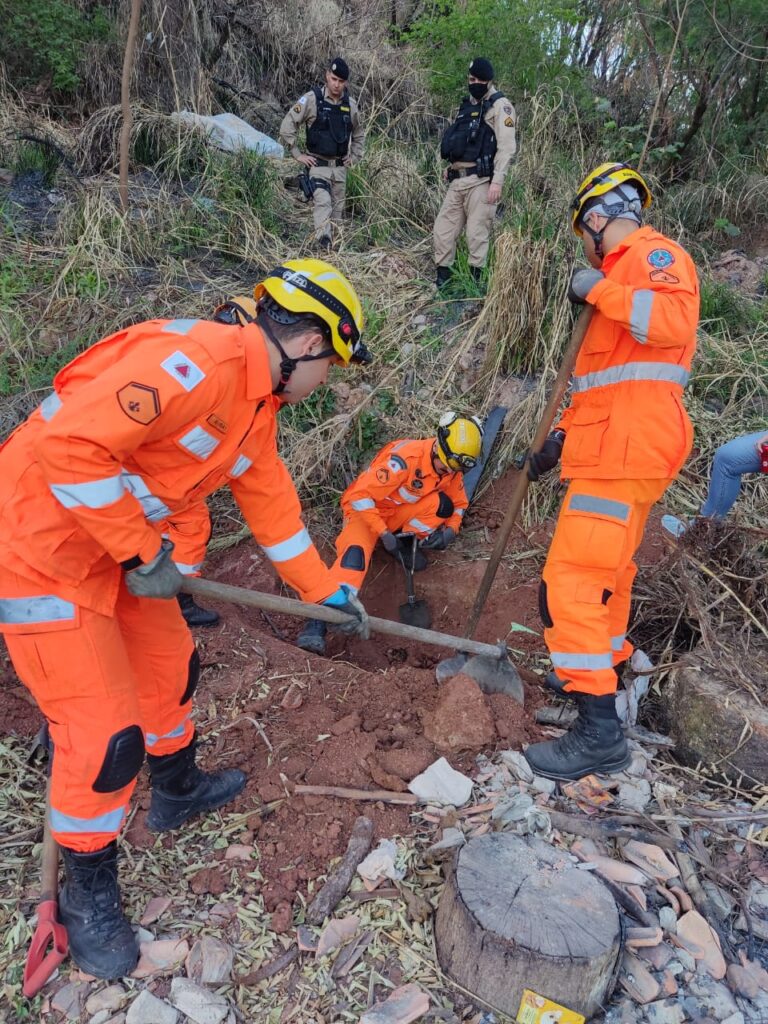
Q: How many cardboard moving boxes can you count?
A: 0